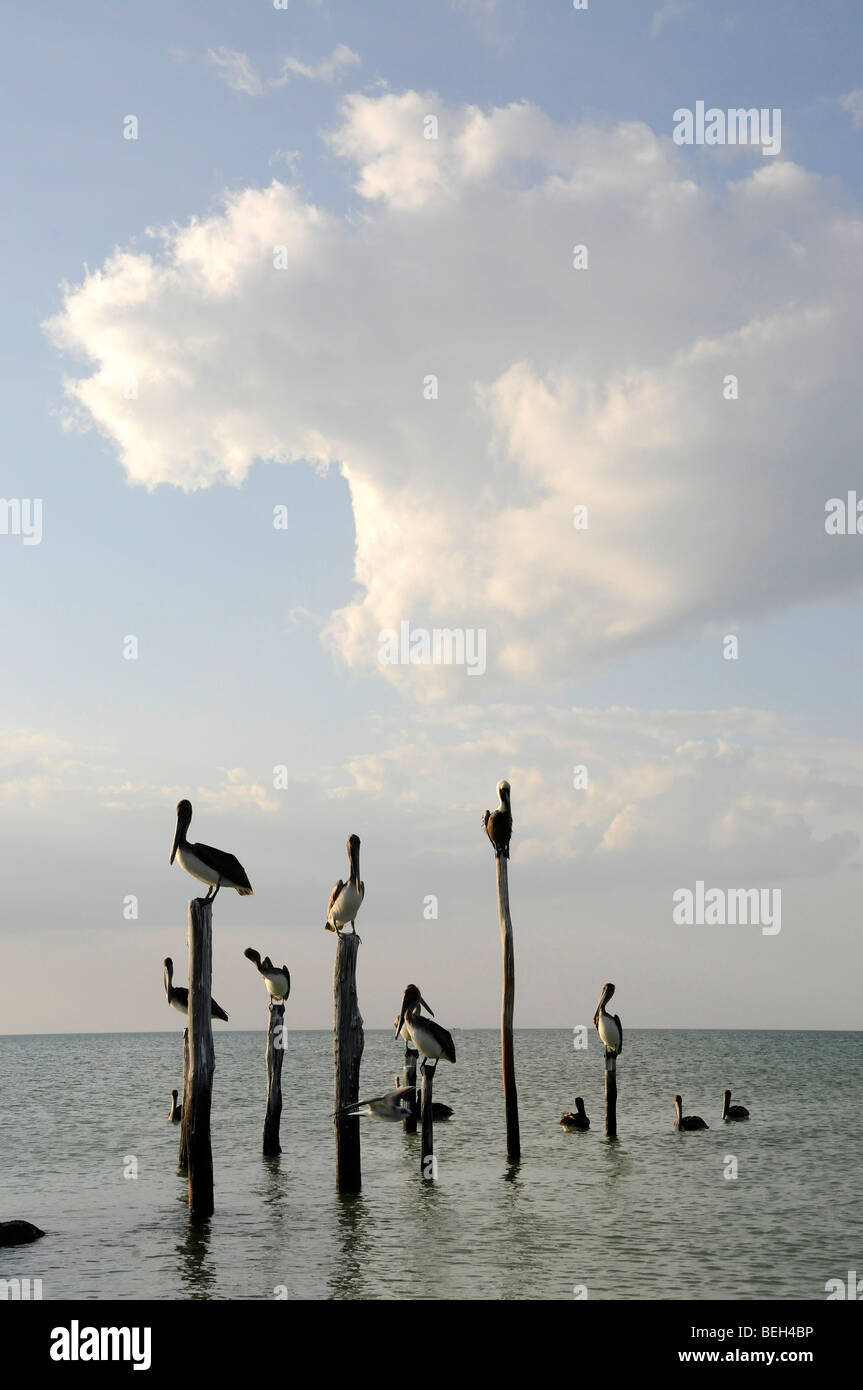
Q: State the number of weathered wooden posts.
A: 8